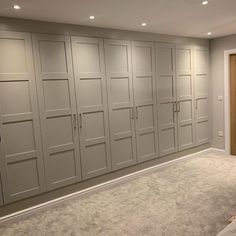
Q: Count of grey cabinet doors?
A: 8